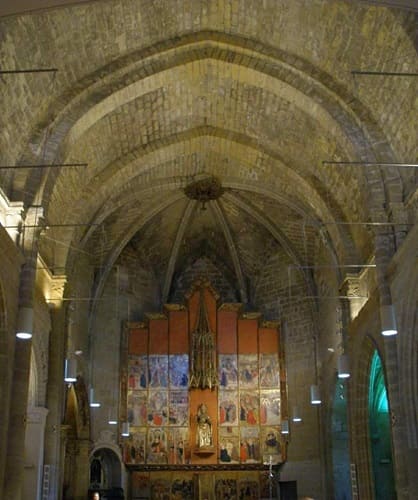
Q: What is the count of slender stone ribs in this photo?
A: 6